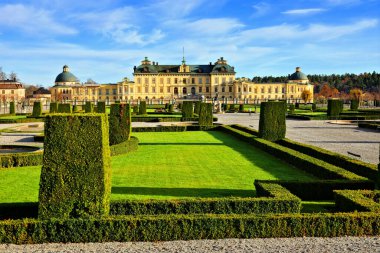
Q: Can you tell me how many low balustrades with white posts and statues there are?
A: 1